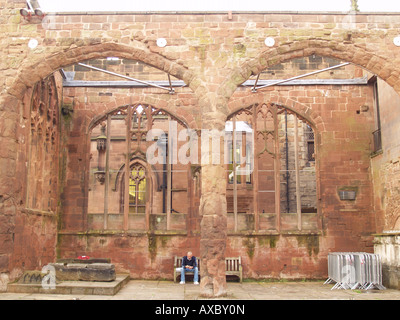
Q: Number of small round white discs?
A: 4